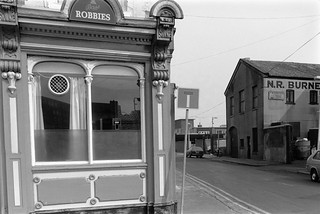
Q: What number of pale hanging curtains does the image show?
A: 2